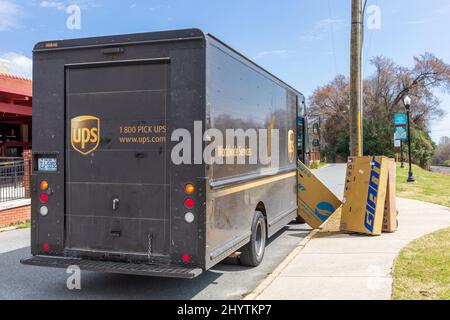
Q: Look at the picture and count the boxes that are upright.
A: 2